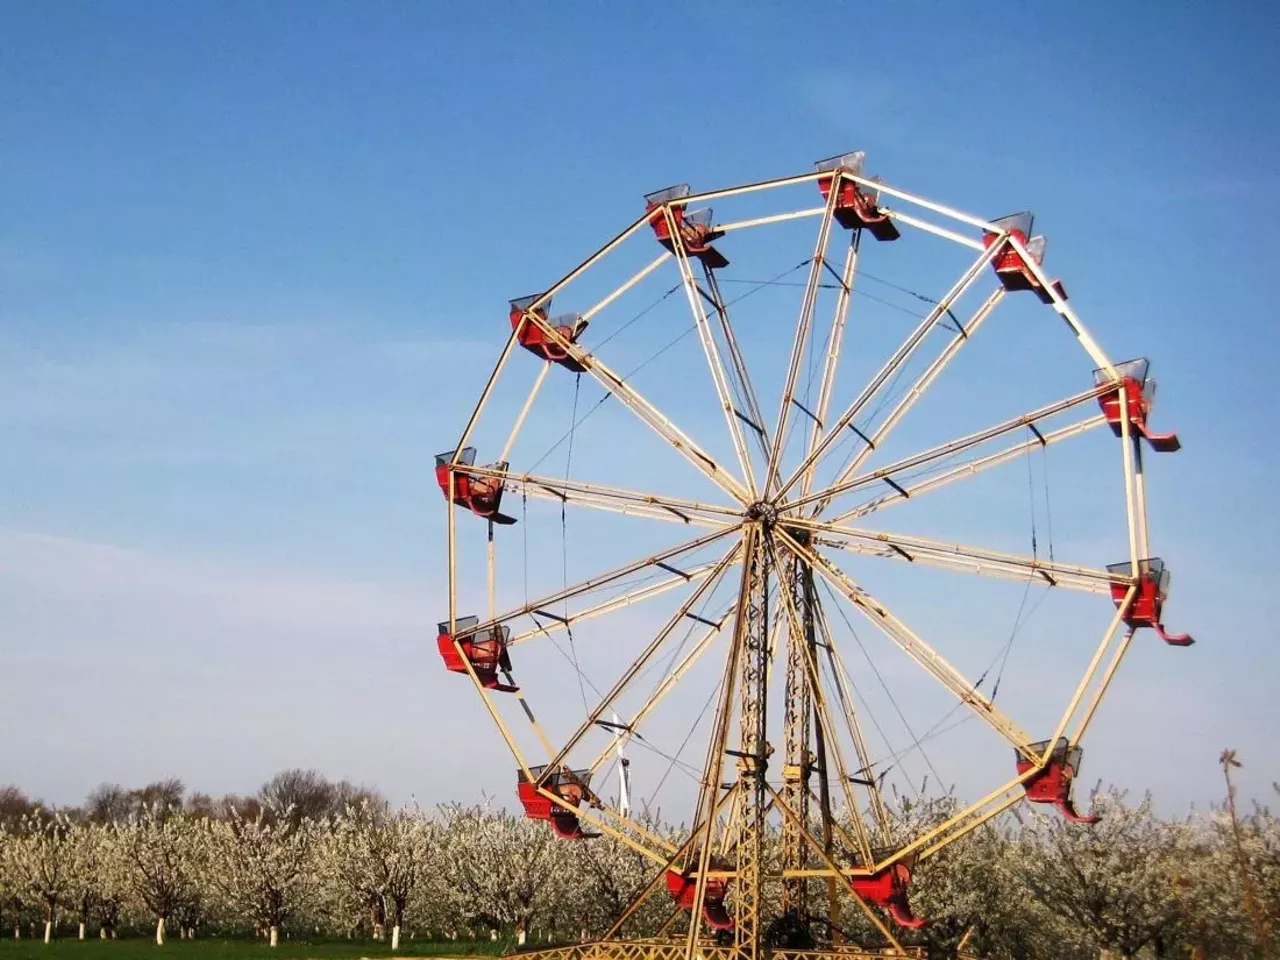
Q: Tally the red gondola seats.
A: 12